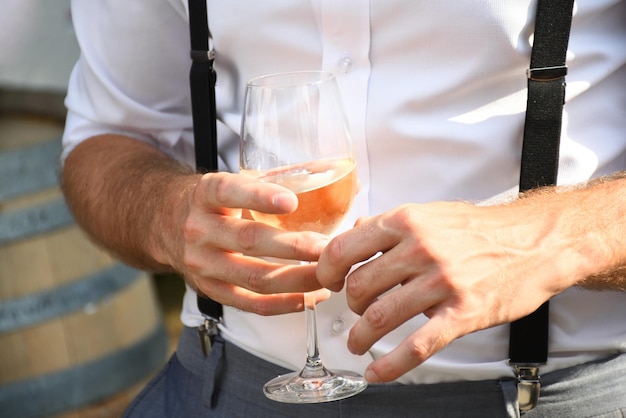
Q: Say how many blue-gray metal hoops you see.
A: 4